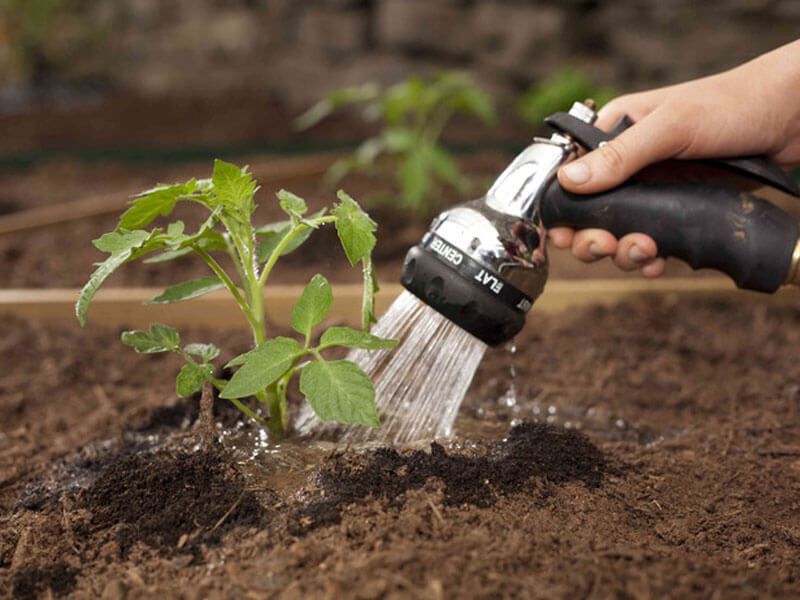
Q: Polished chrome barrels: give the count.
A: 1